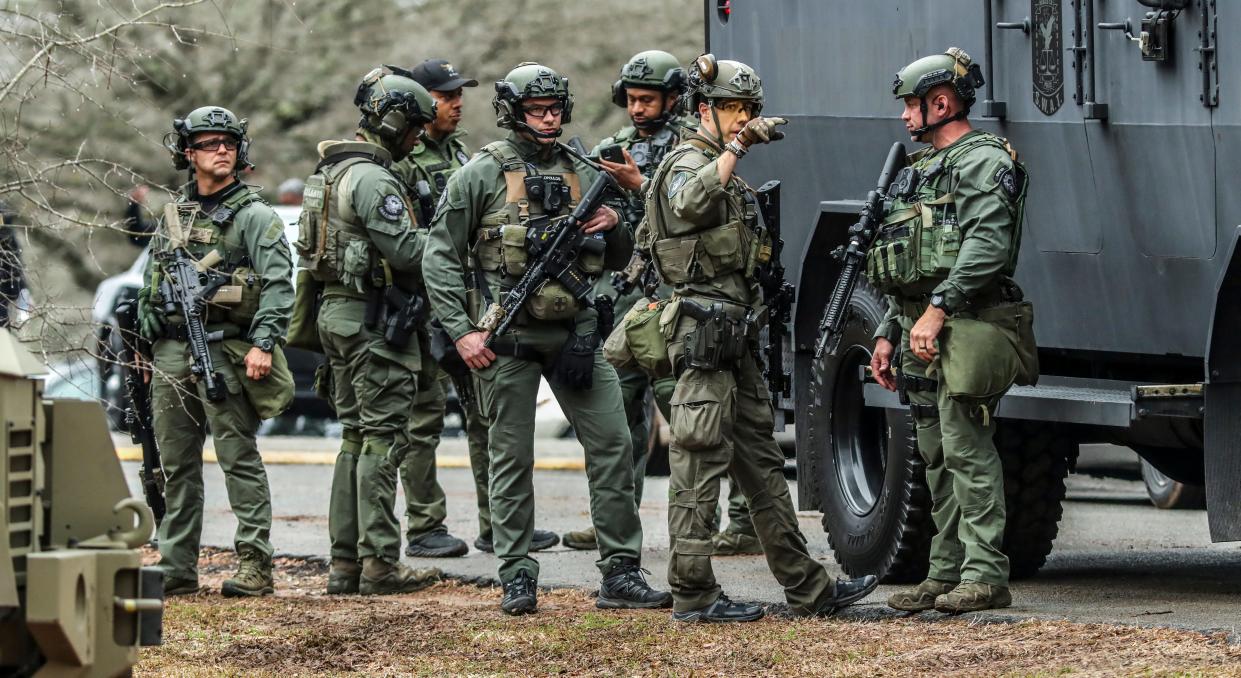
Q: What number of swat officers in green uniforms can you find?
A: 7